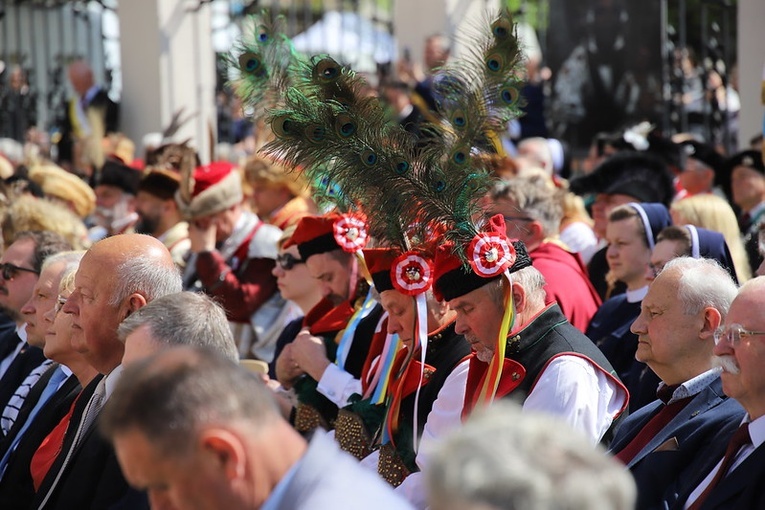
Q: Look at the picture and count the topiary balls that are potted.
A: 0